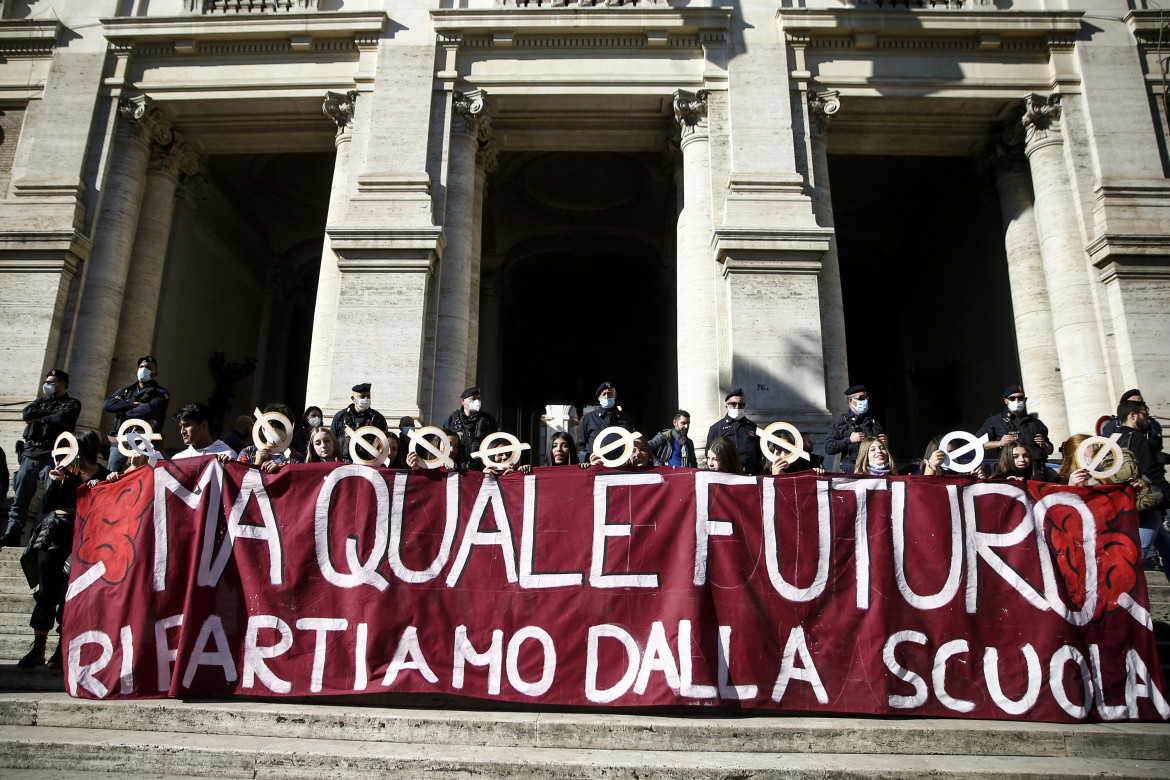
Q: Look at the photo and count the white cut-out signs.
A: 10